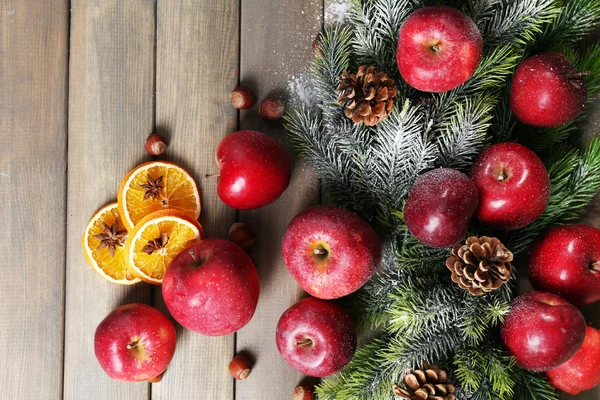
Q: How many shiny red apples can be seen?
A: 12